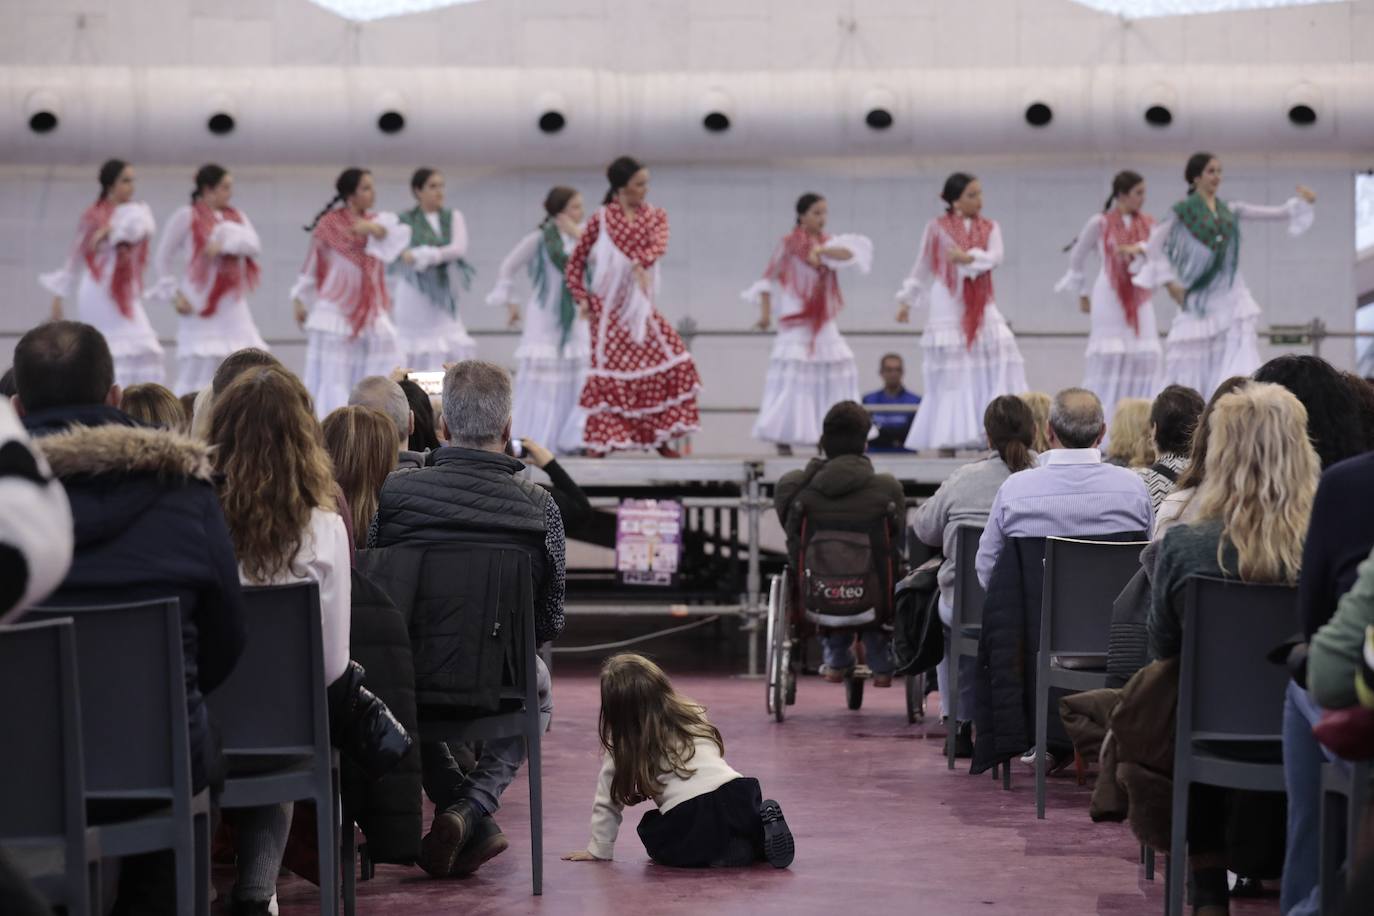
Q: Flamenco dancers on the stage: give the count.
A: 10